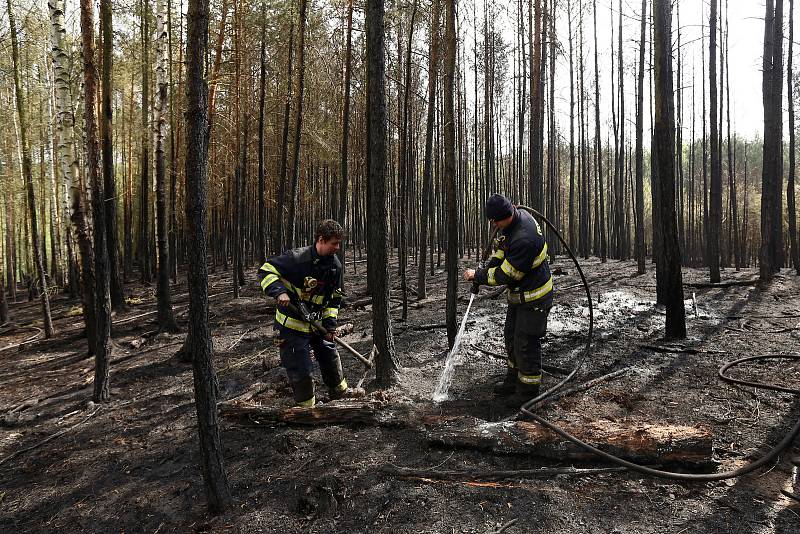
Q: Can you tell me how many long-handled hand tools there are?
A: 1